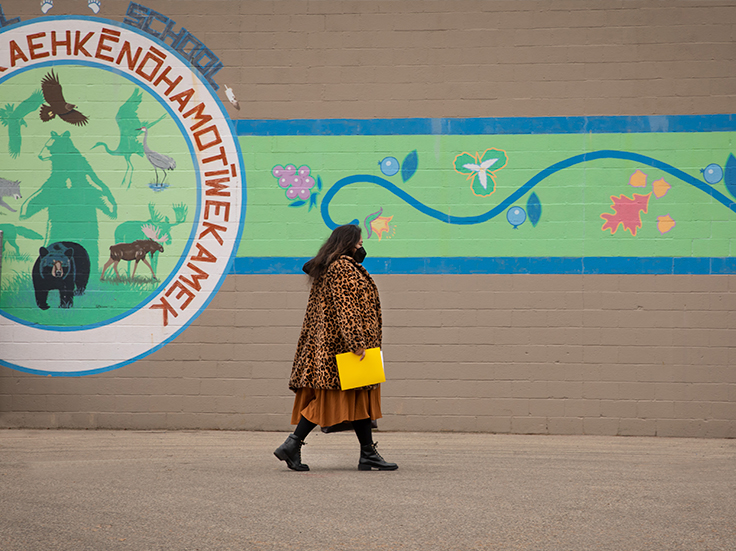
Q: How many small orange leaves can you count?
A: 3